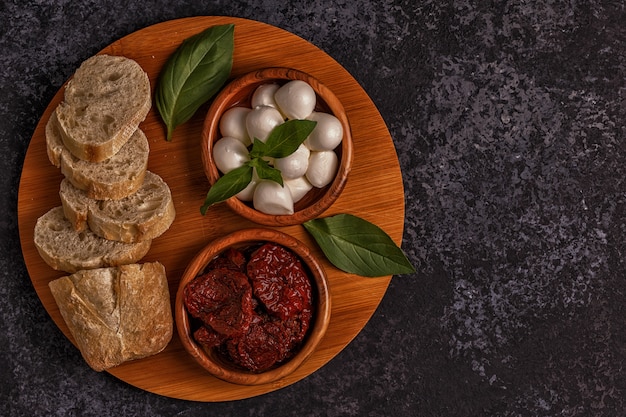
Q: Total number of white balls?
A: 11